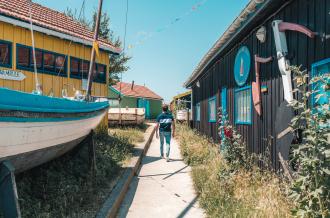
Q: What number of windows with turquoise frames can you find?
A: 4